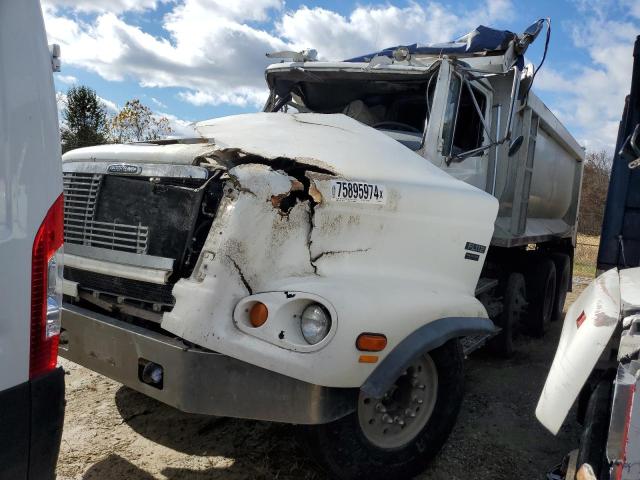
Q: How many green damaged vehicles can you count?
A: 0